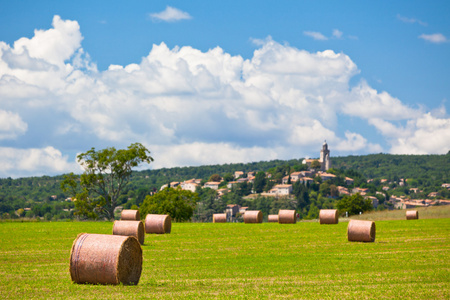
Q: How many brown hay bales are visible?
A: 11